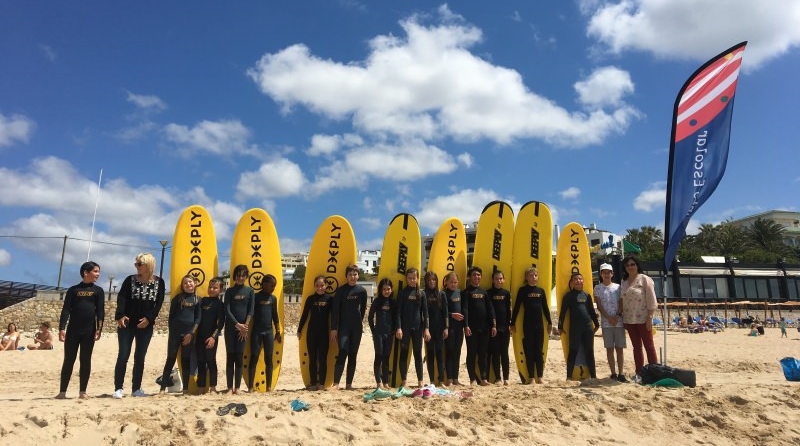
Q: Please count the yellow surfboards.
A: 8